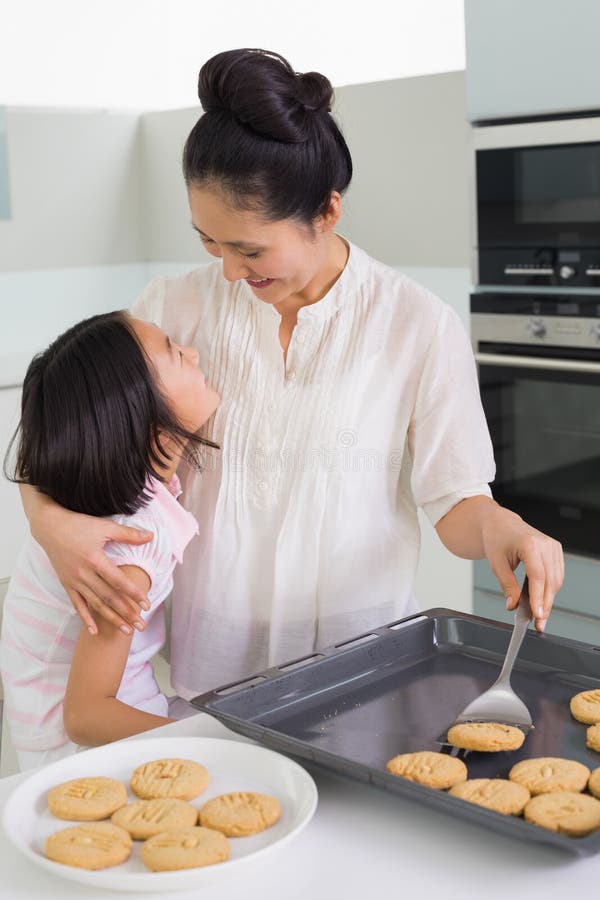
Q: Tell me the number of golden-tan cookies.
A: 14